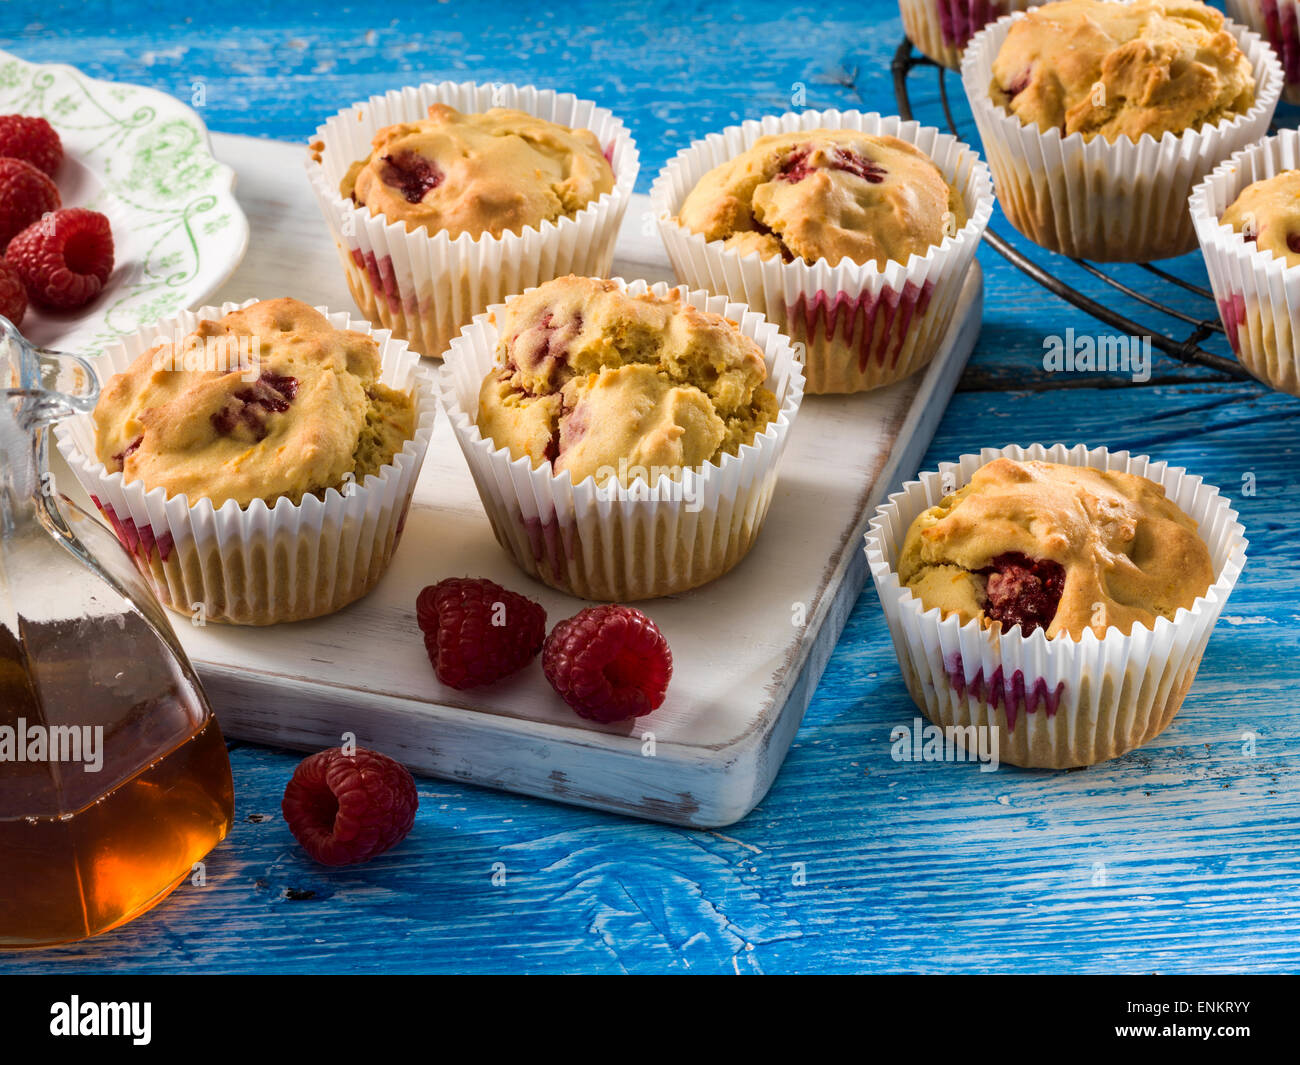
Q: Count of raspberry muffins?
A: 9